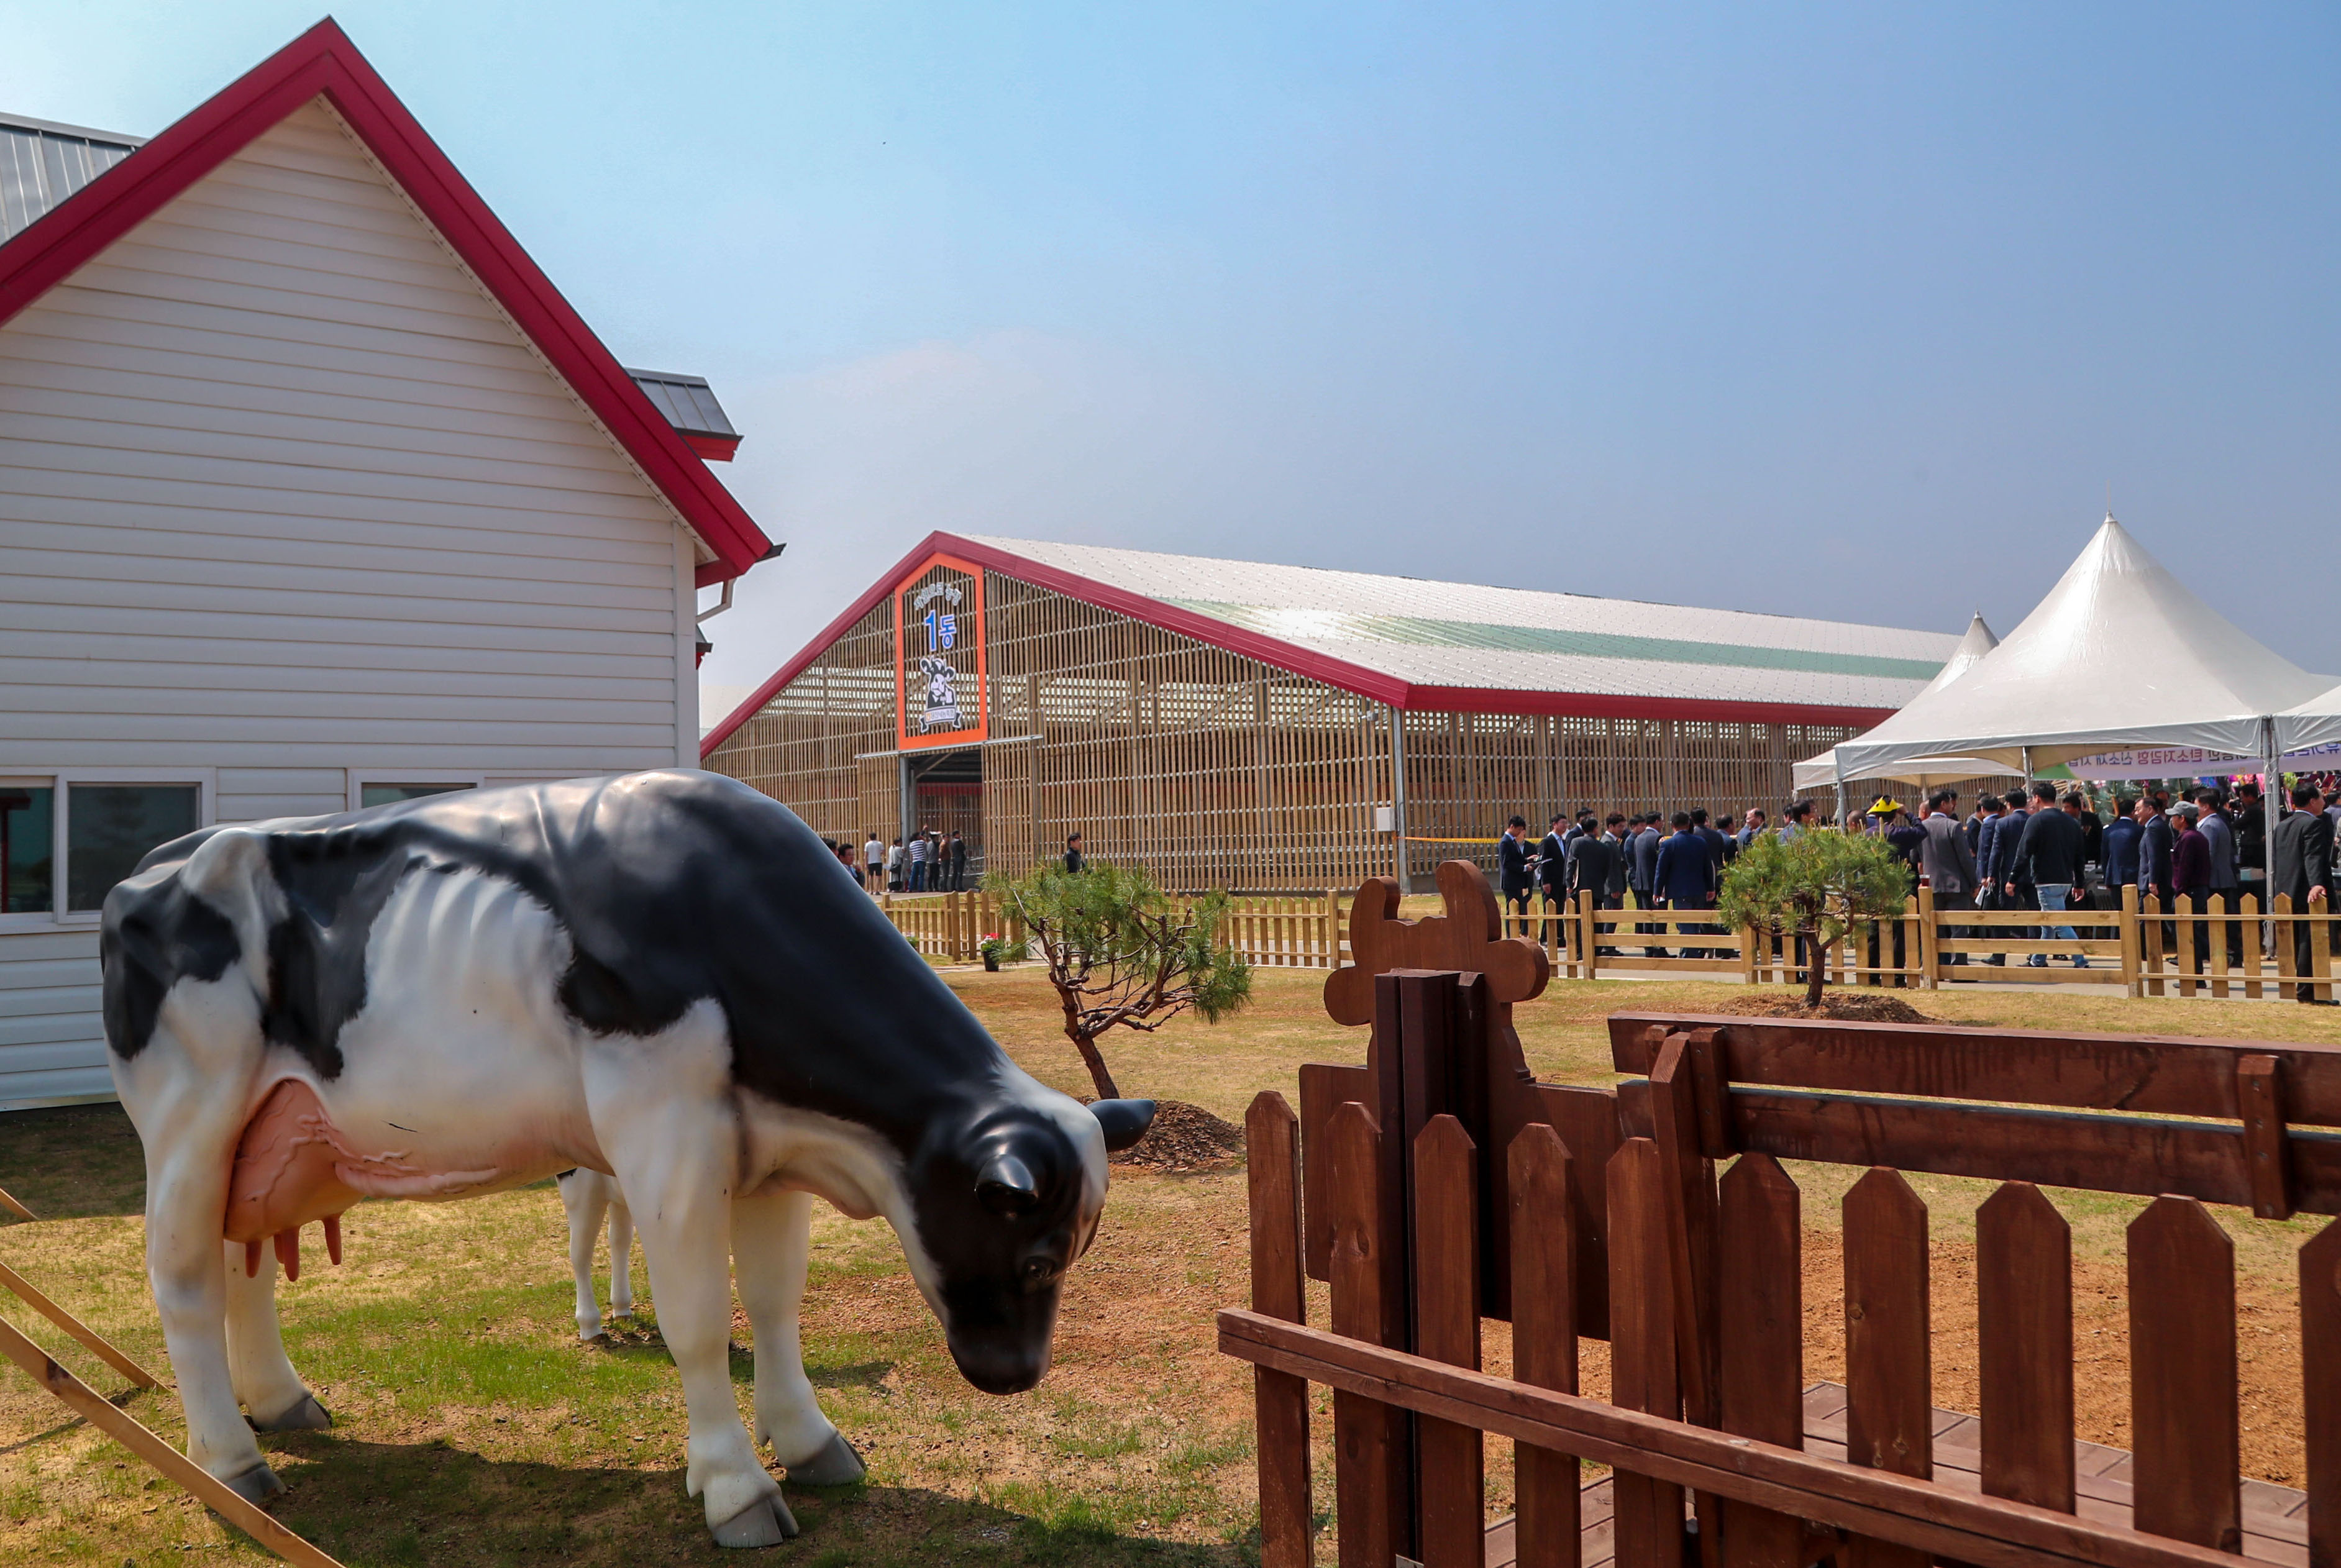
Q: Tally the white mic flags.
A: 0